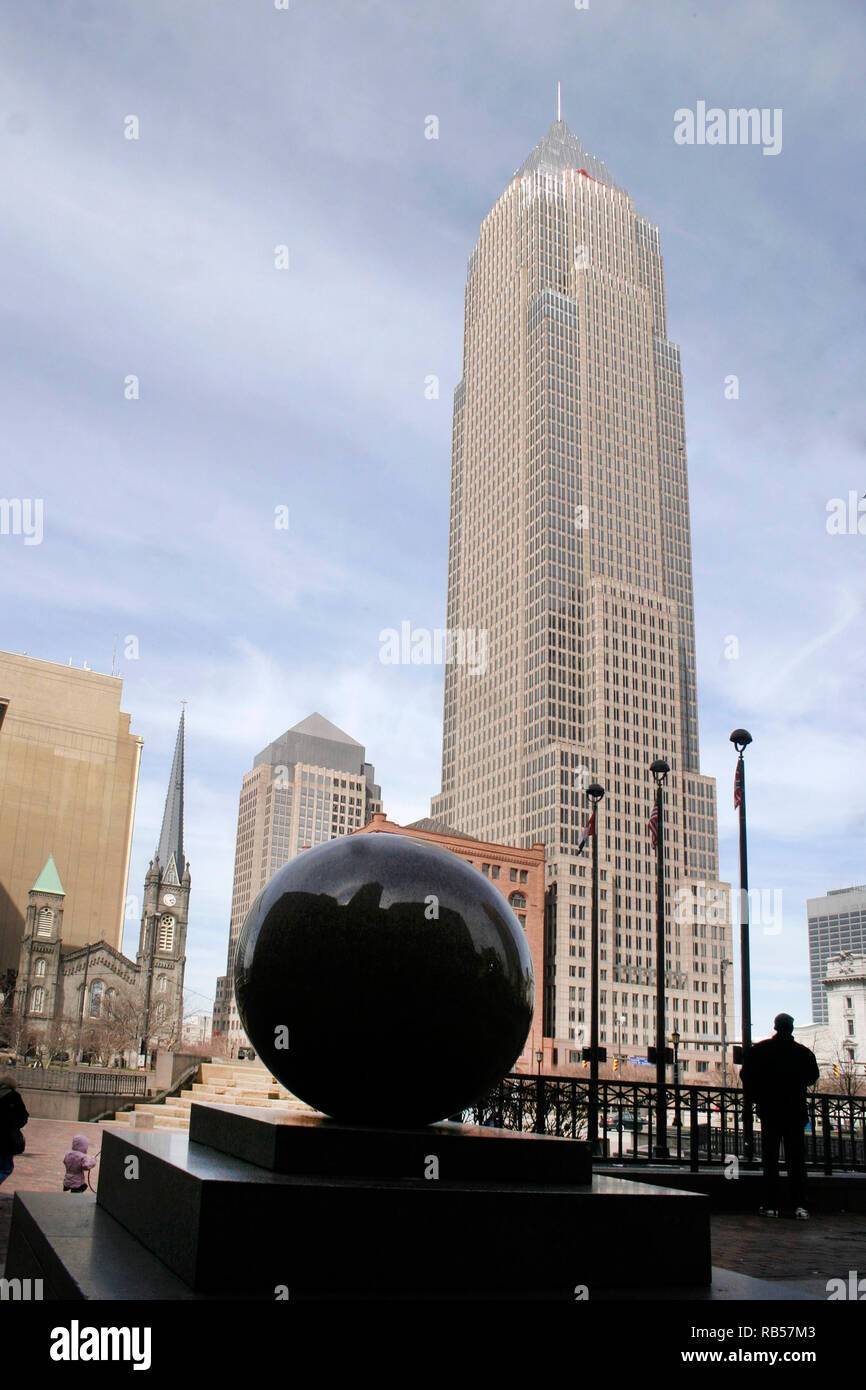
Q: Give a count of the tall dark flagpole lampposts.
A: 3